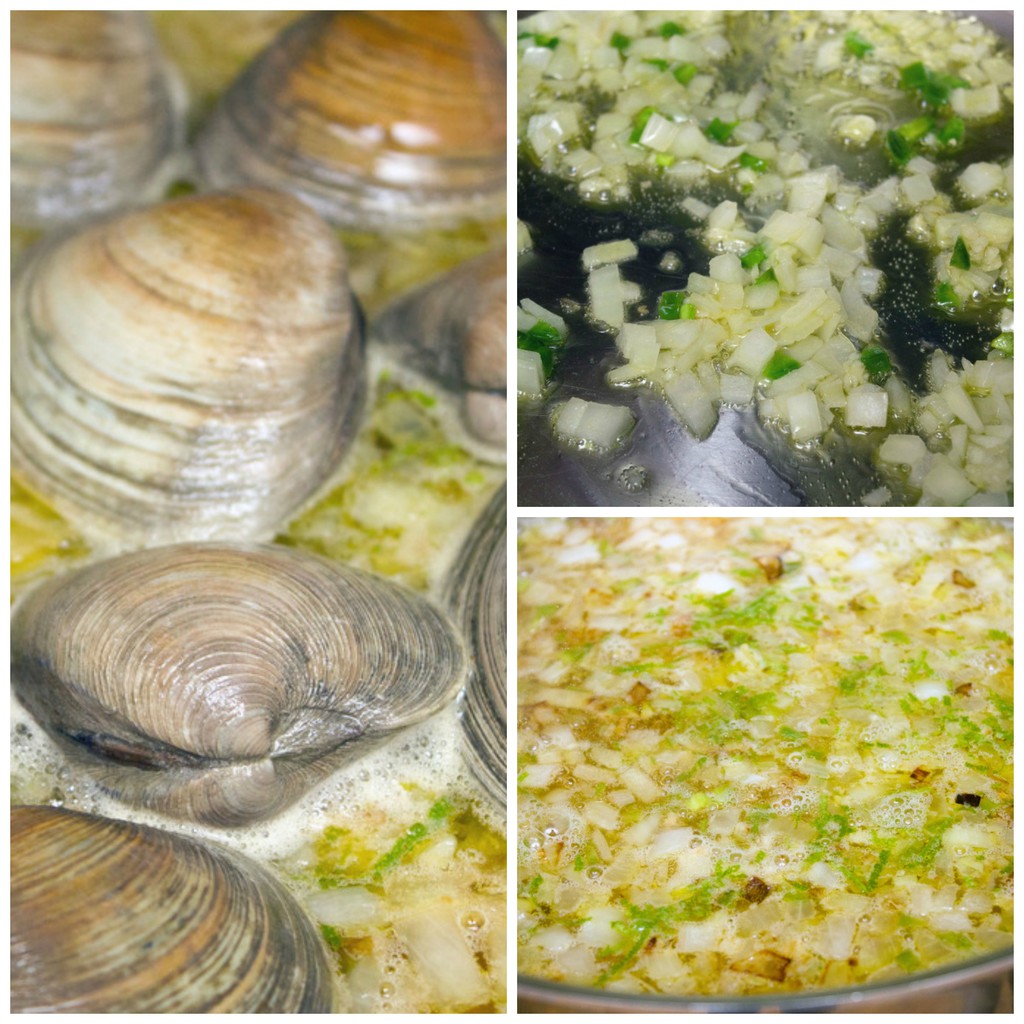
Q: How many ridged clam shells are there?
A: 7